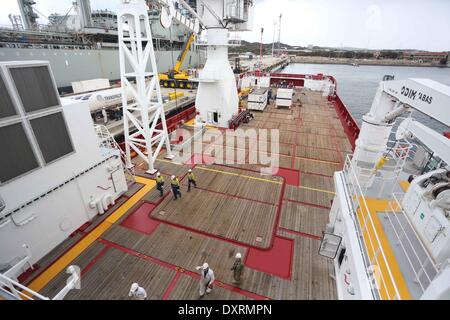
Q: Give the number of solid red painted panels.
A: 4